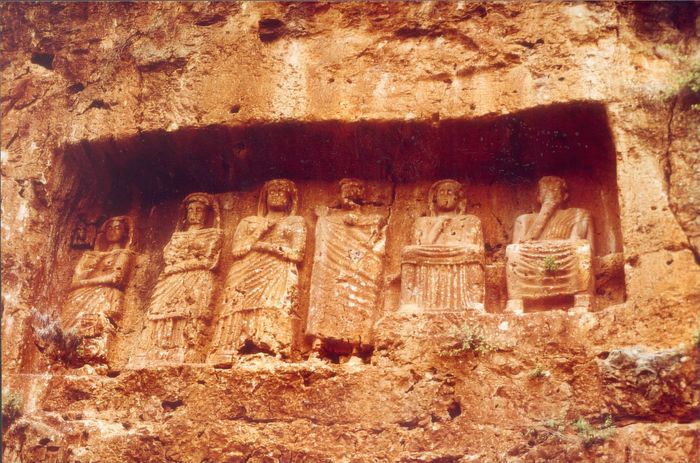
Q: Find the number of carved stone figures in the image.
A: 6